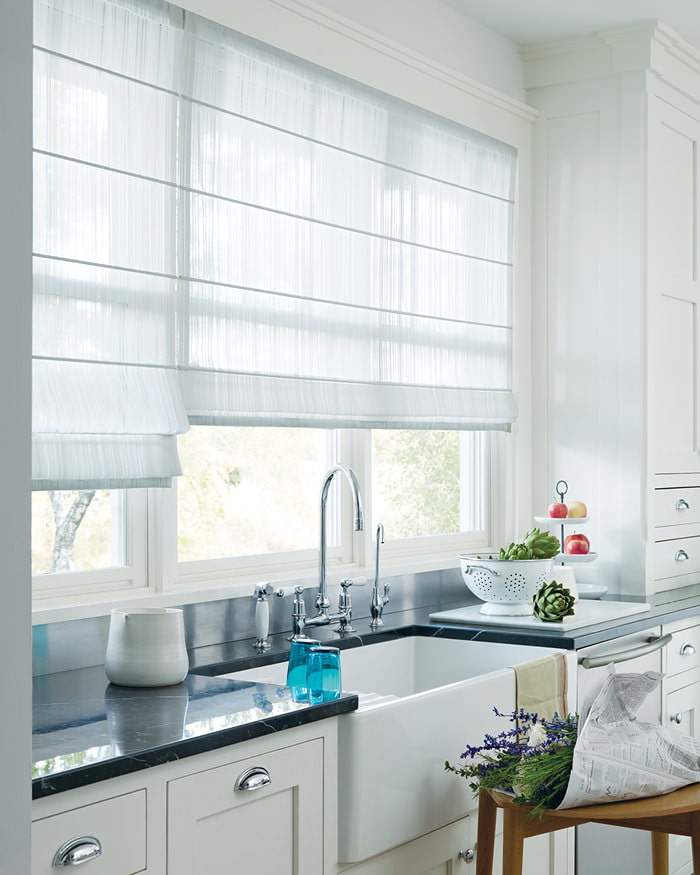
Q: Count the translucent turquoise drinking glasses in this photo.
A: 2